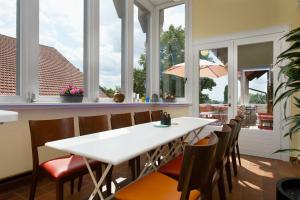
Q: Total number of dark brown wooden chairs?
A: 10